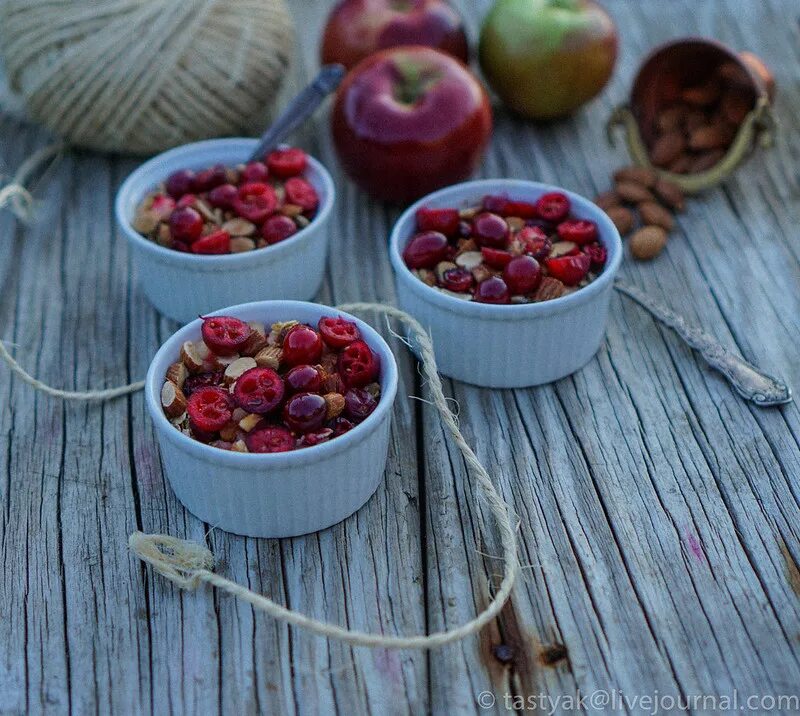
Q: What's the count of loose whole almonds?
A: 7